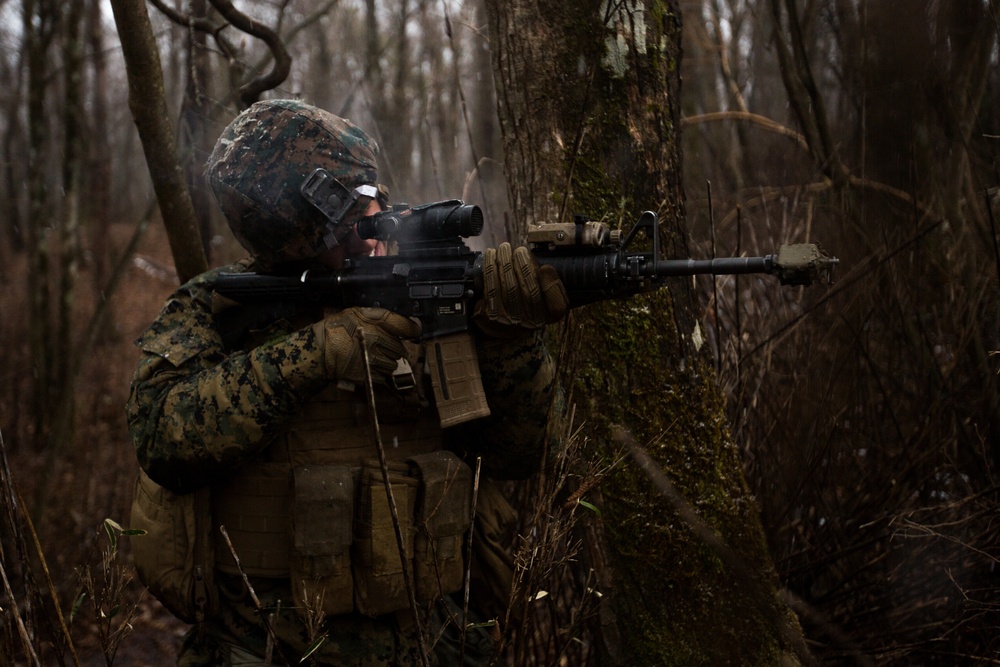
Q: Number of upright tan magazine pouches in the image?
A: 3